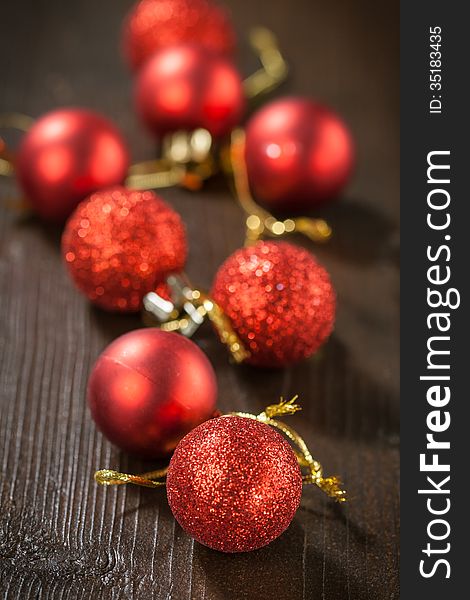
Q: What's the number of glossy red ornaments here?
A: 4